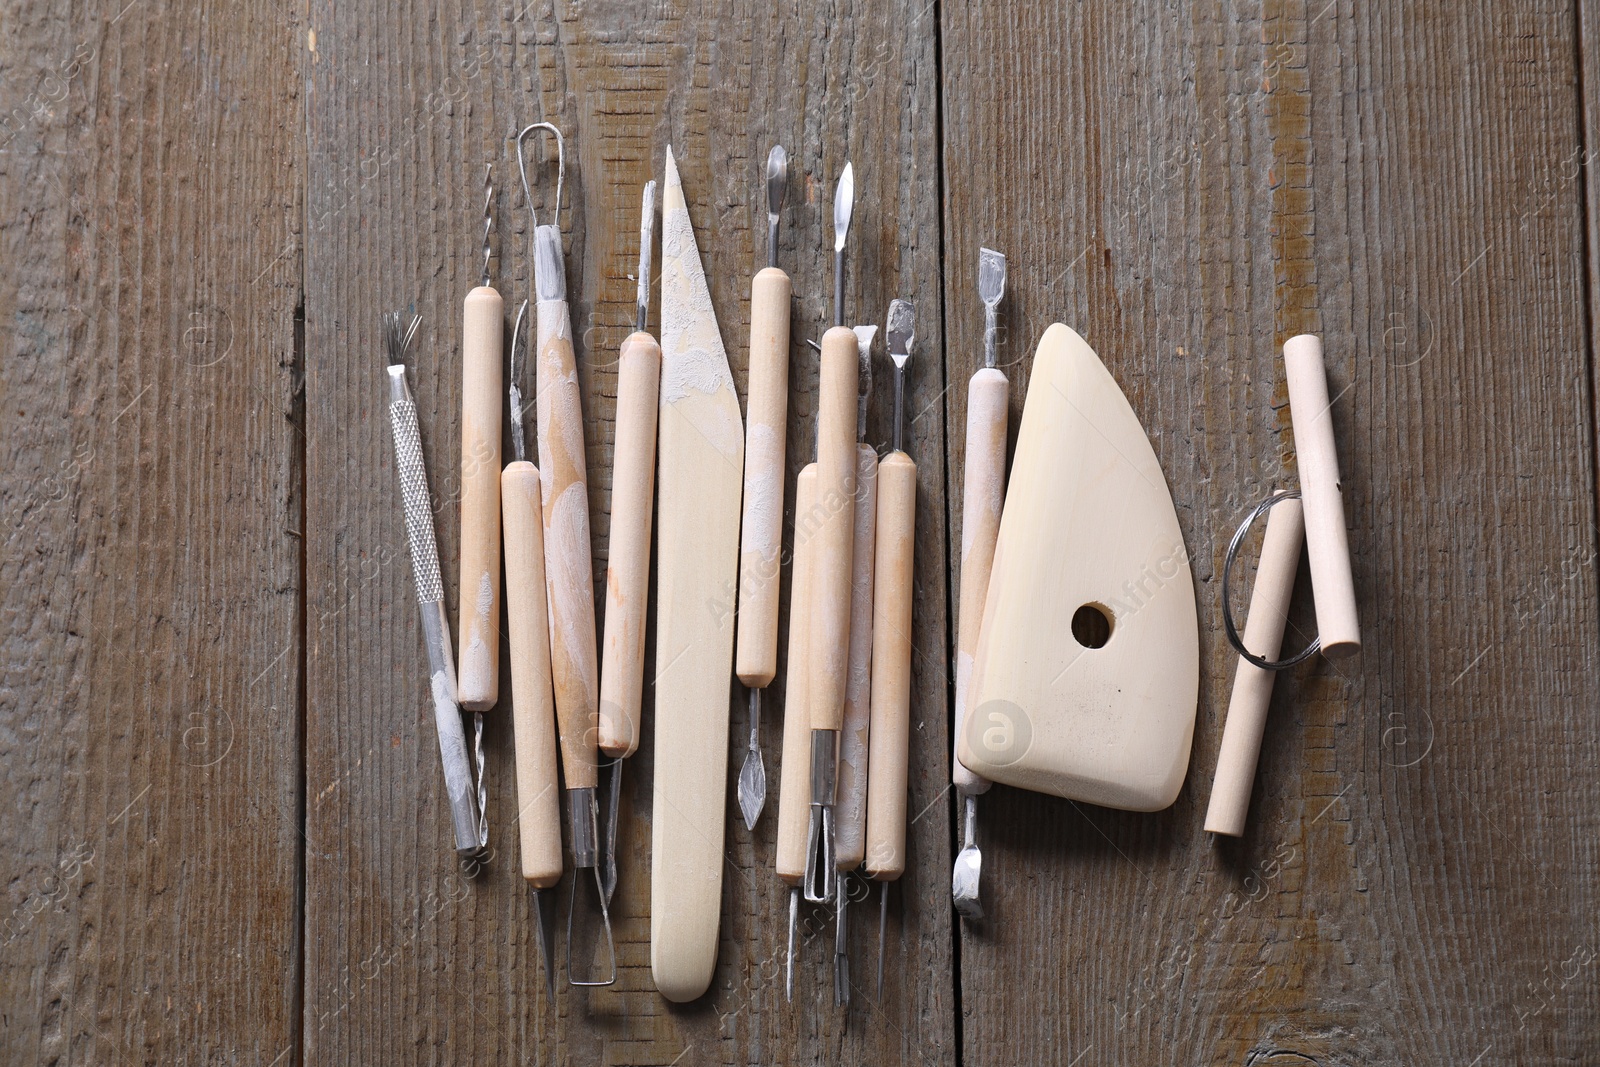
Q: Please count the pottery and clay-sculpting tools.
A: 14